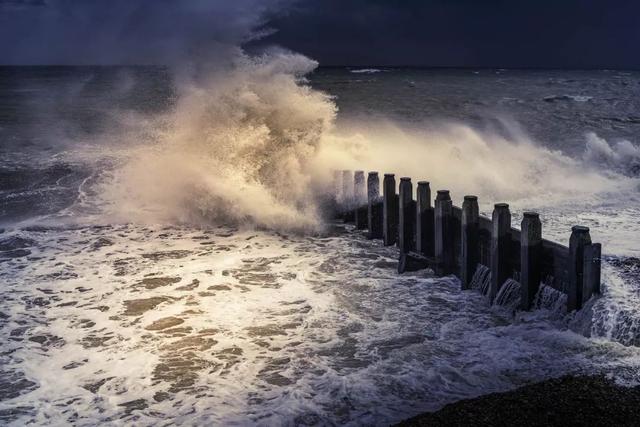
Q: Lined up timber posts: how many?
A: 12